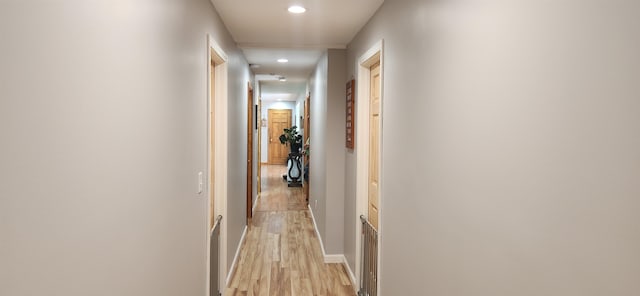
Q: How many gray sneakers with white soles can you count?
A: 0